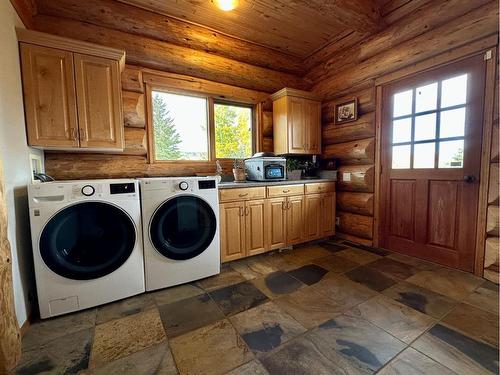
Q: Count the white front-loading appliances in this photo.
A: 2